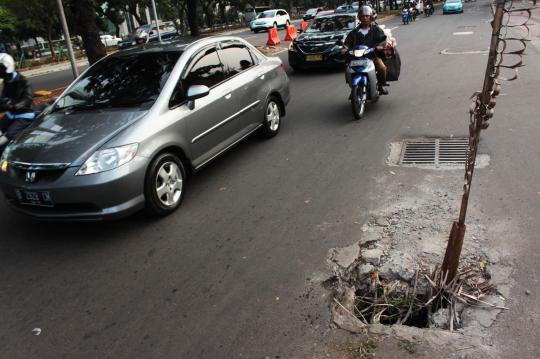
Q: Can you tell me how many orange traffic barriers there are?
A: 3